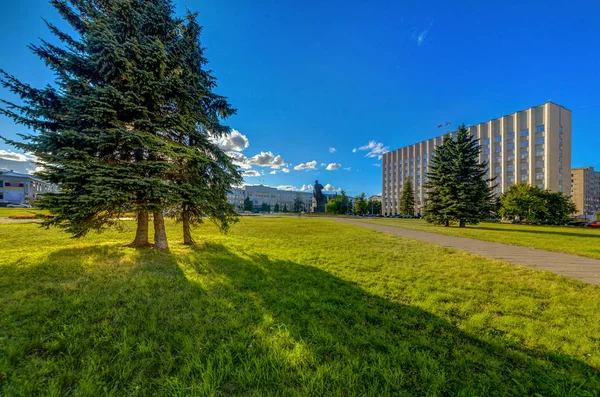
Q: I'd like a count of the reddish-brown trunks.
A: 3